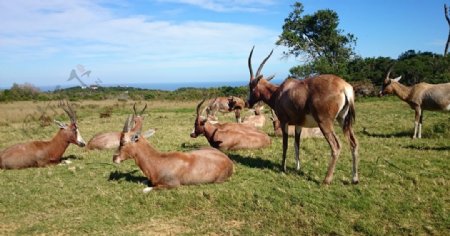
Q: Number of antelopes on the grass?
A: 9